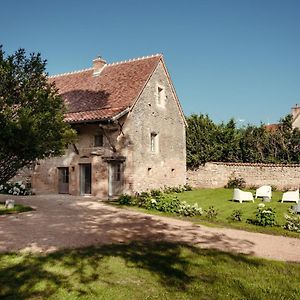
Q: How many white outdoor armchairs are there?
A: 3